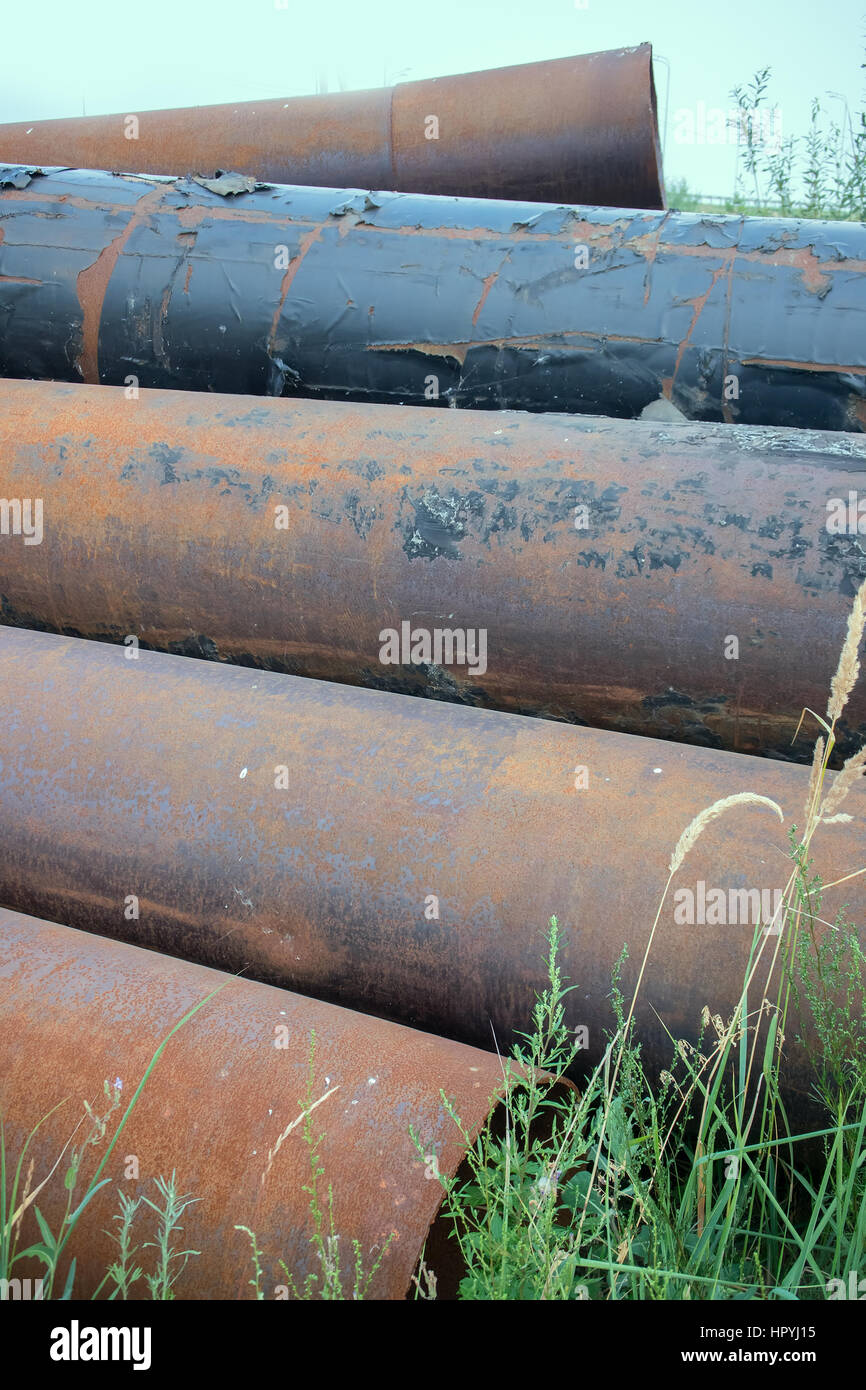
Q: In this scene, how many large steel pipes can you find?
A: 5